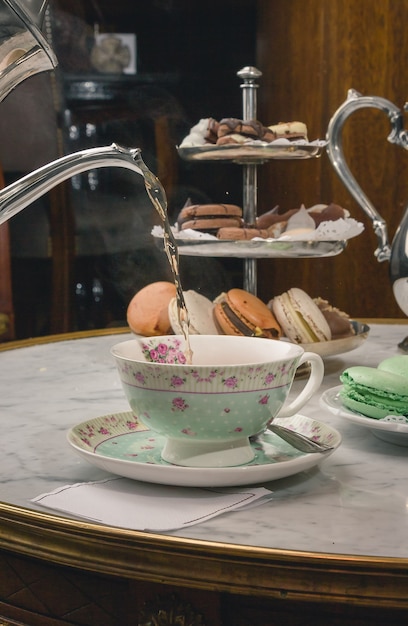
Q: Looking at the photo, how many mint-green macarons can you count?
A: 2